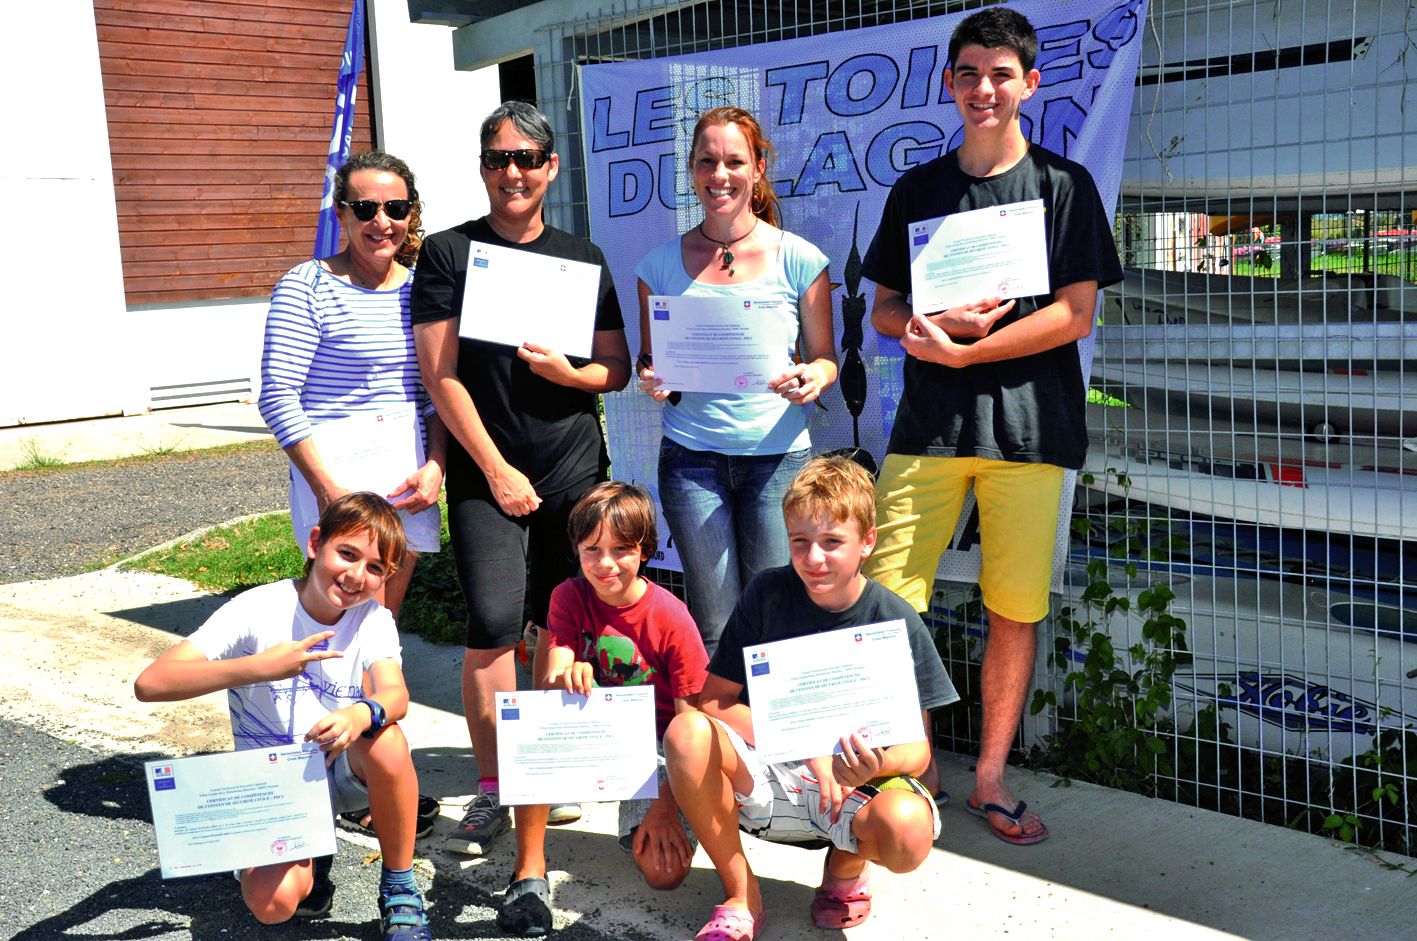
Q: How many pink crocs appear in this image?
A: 2